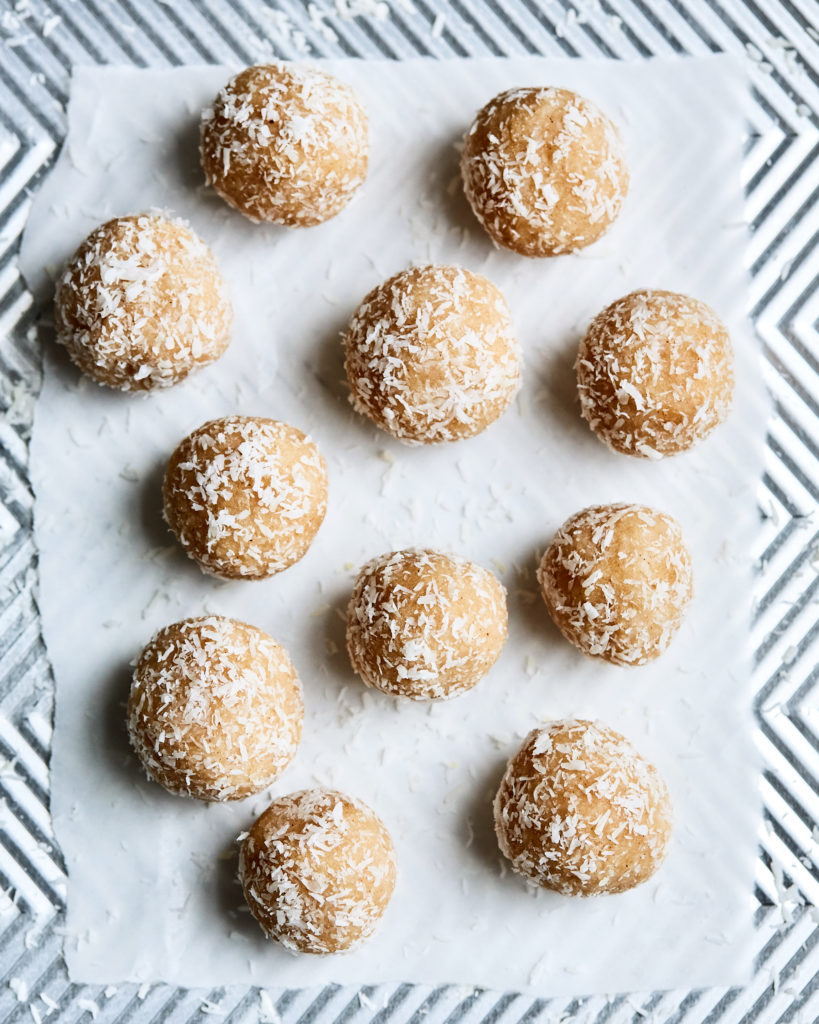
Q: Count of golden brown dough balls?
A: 11